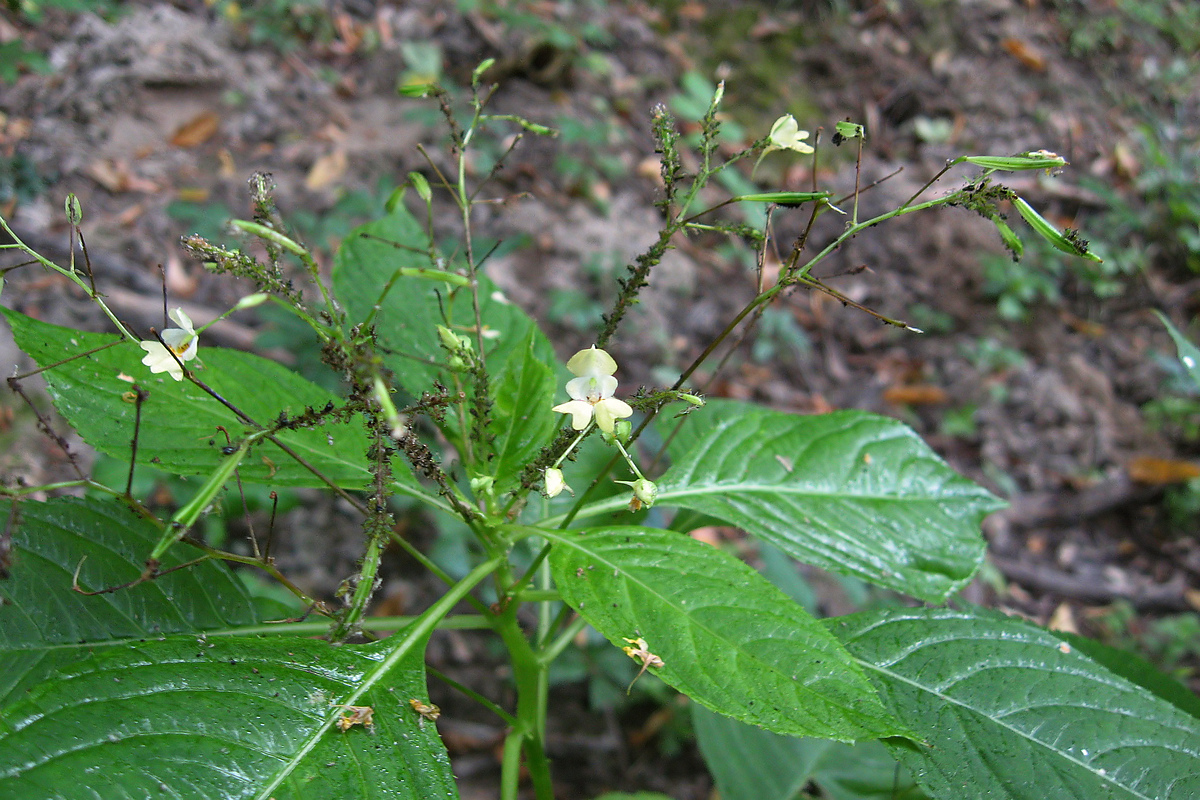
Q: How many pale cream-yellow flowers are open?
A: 3